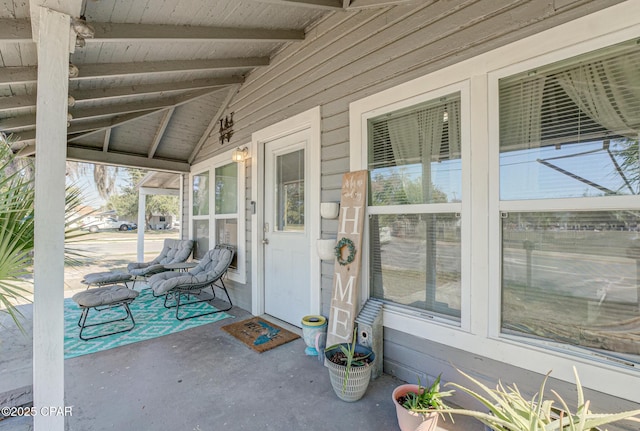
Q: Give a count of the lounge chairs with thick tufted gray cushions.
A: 2